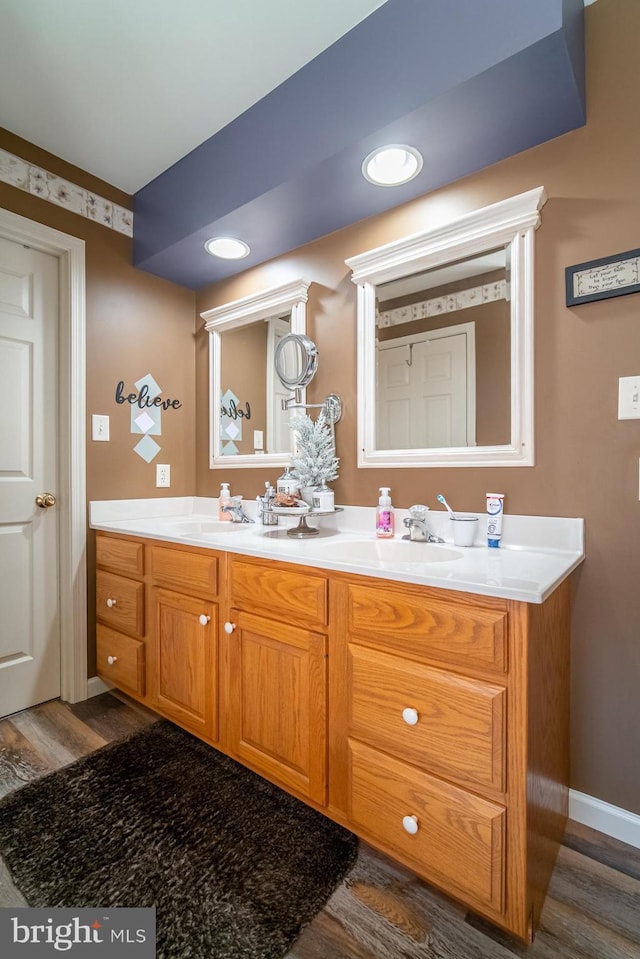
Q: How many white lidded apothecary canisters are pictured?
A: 2